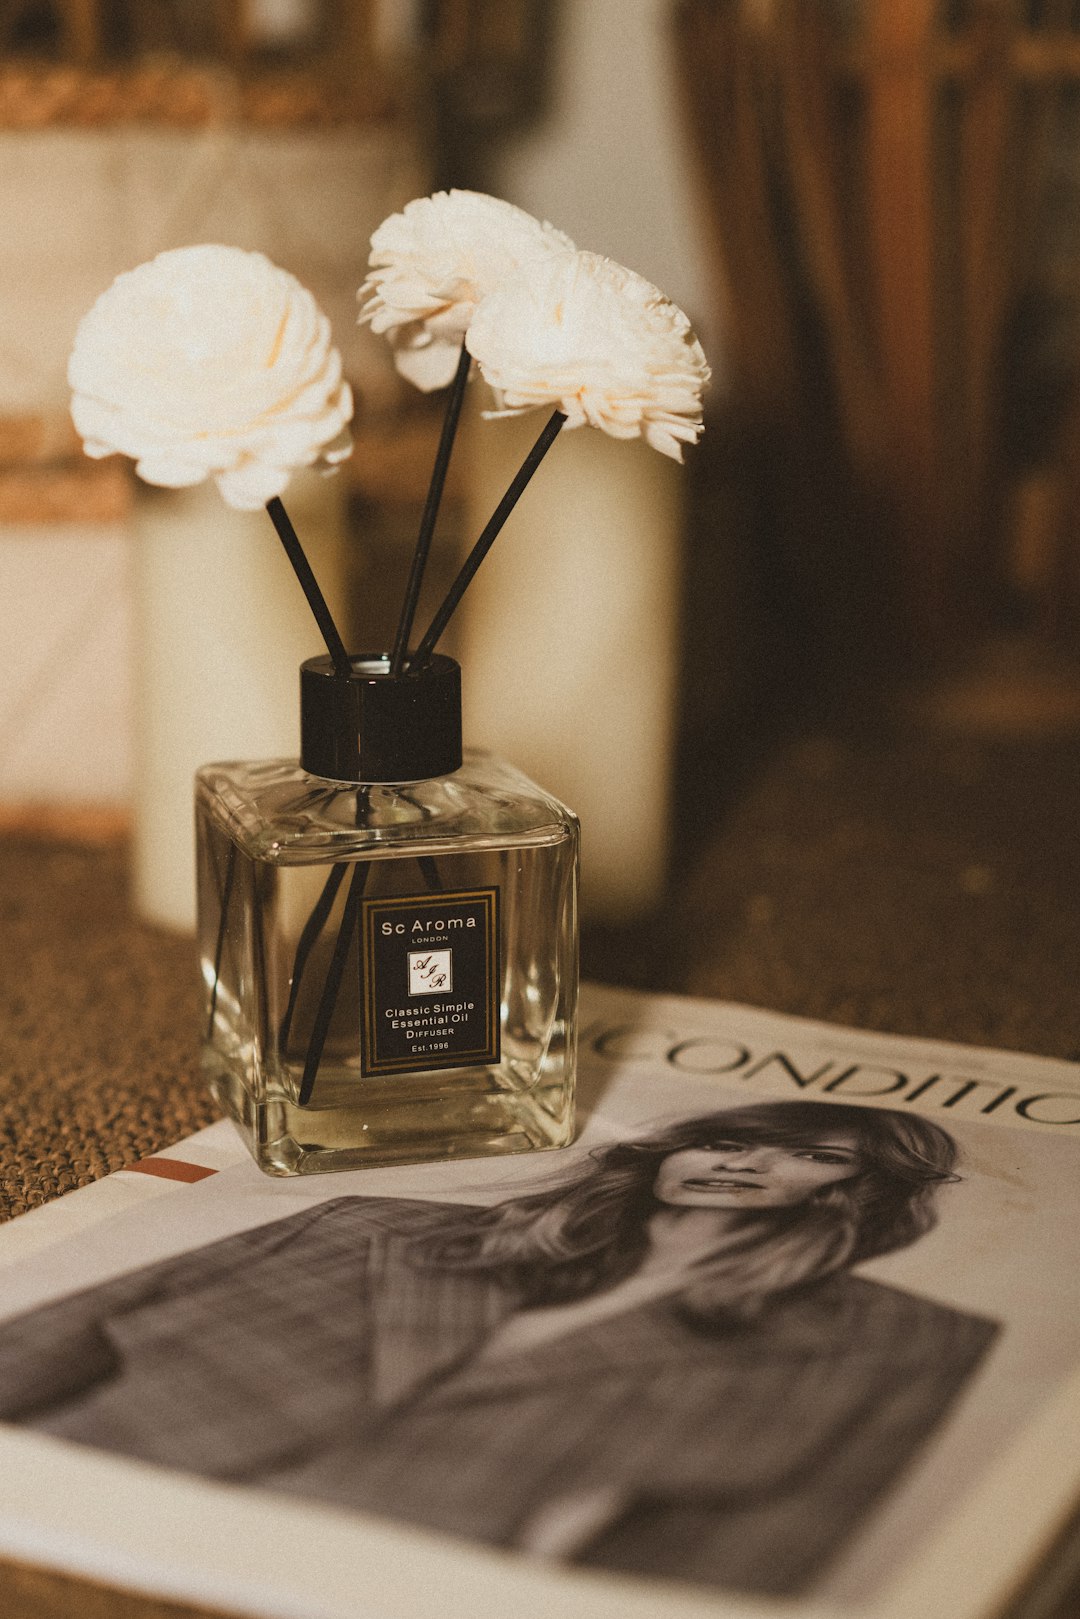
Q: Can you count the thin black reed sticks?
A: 3